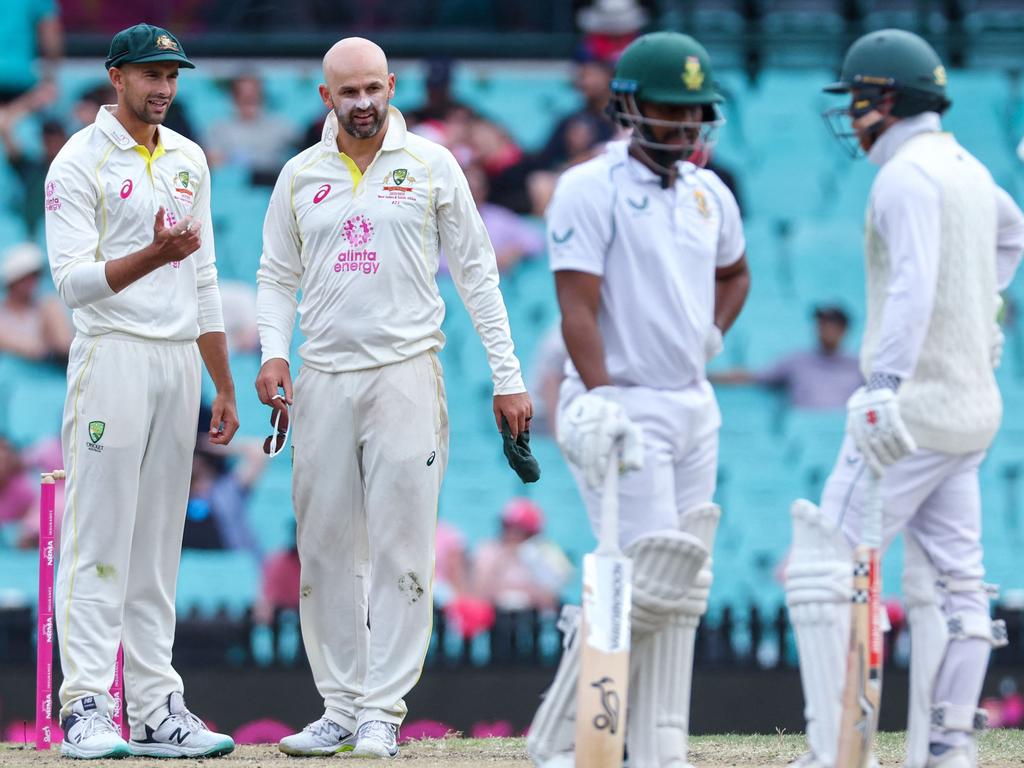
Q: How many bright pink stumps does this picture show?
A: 2